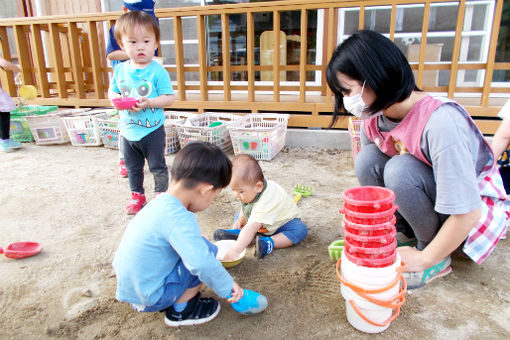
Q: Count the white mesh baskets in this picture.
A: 6